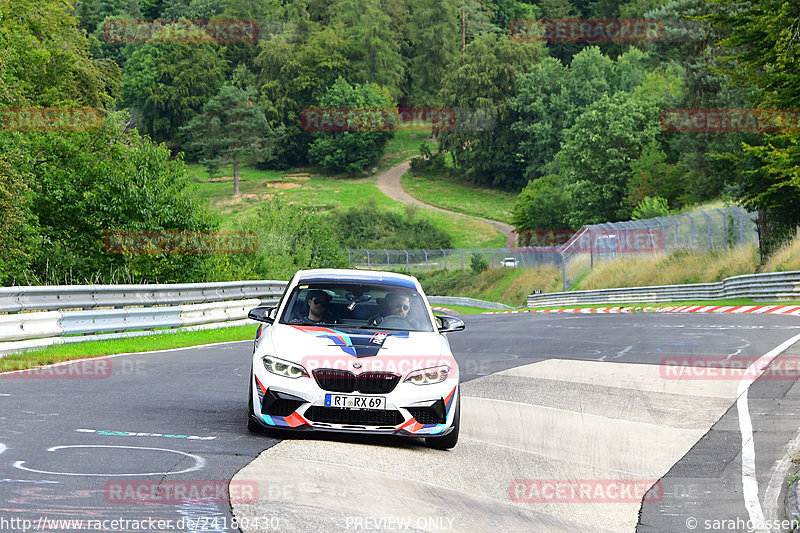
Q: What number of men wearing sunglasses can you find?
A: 2